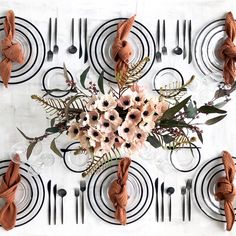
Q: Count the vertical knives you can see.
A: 8